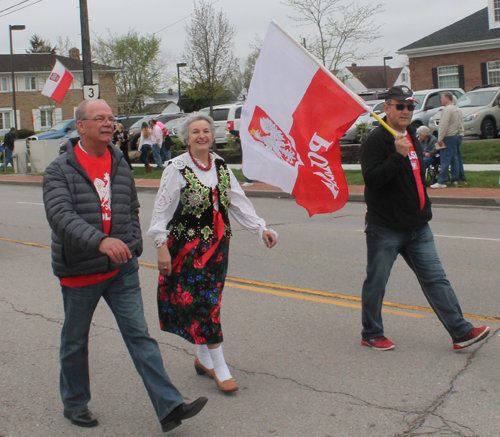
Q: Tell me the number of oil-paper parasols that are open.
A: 0